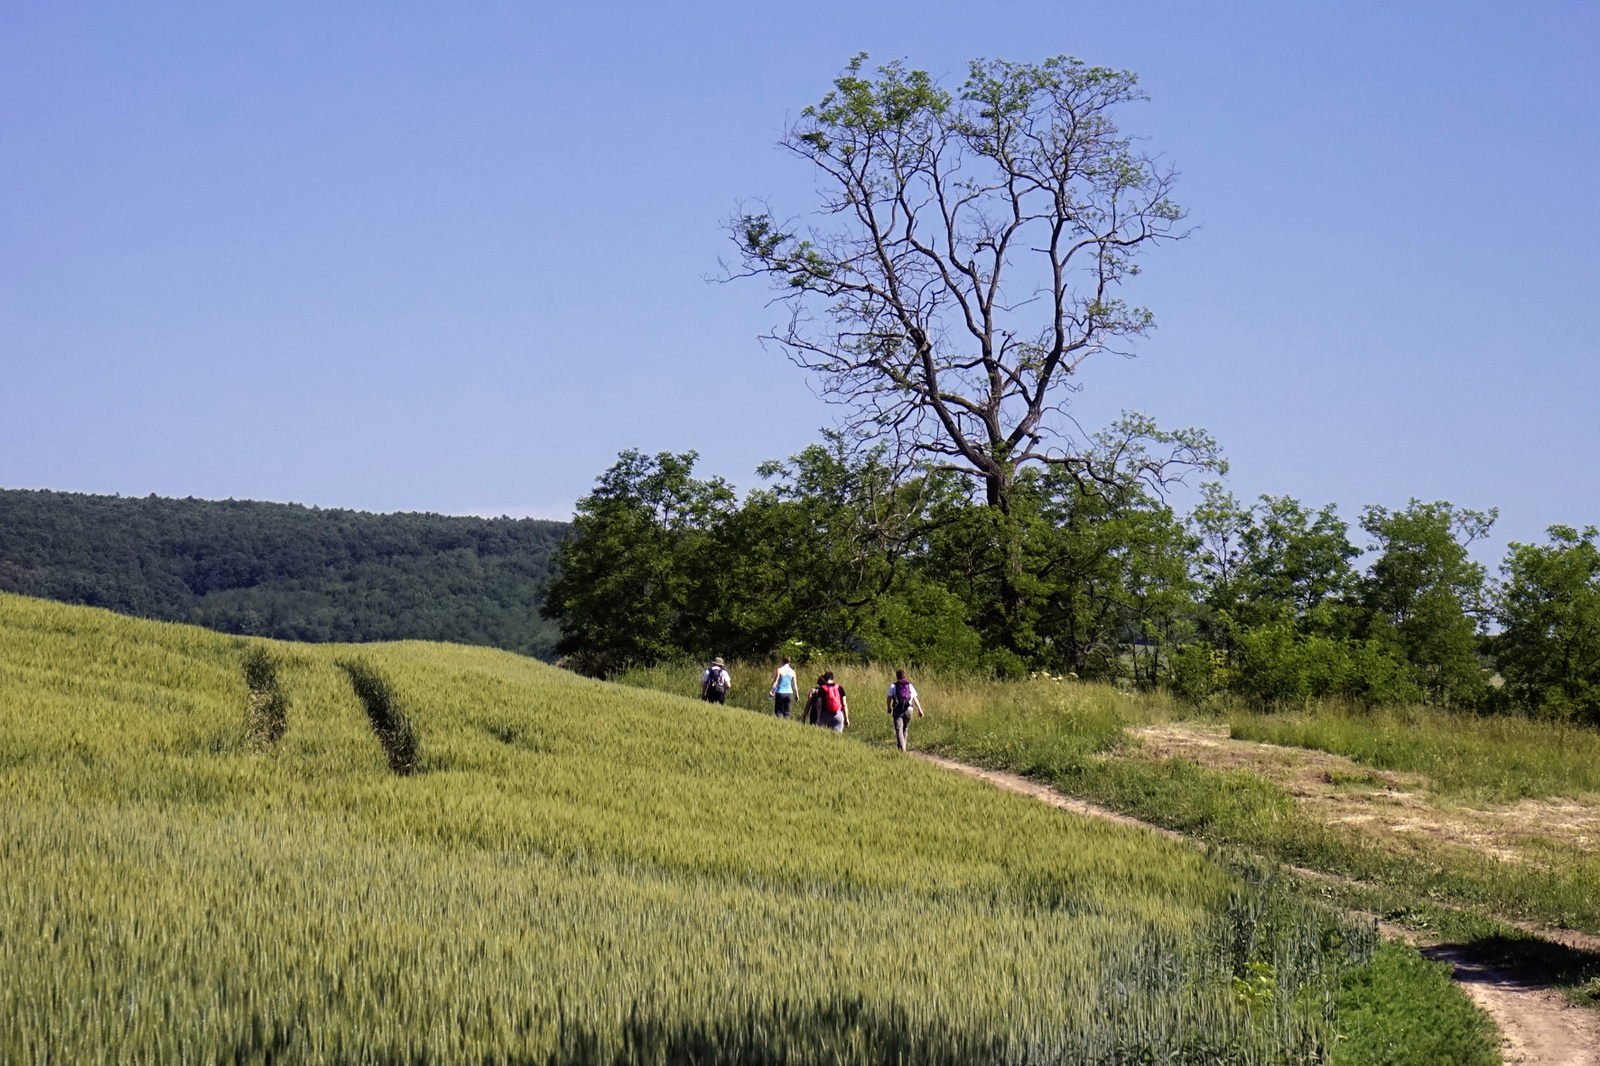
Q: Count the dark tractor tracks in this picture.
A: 2